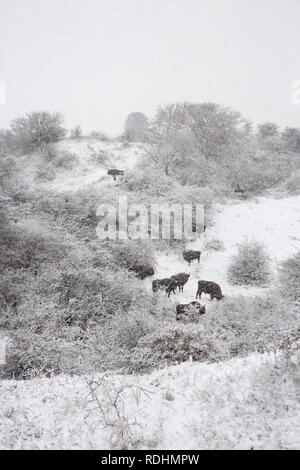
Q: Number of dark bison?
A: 7